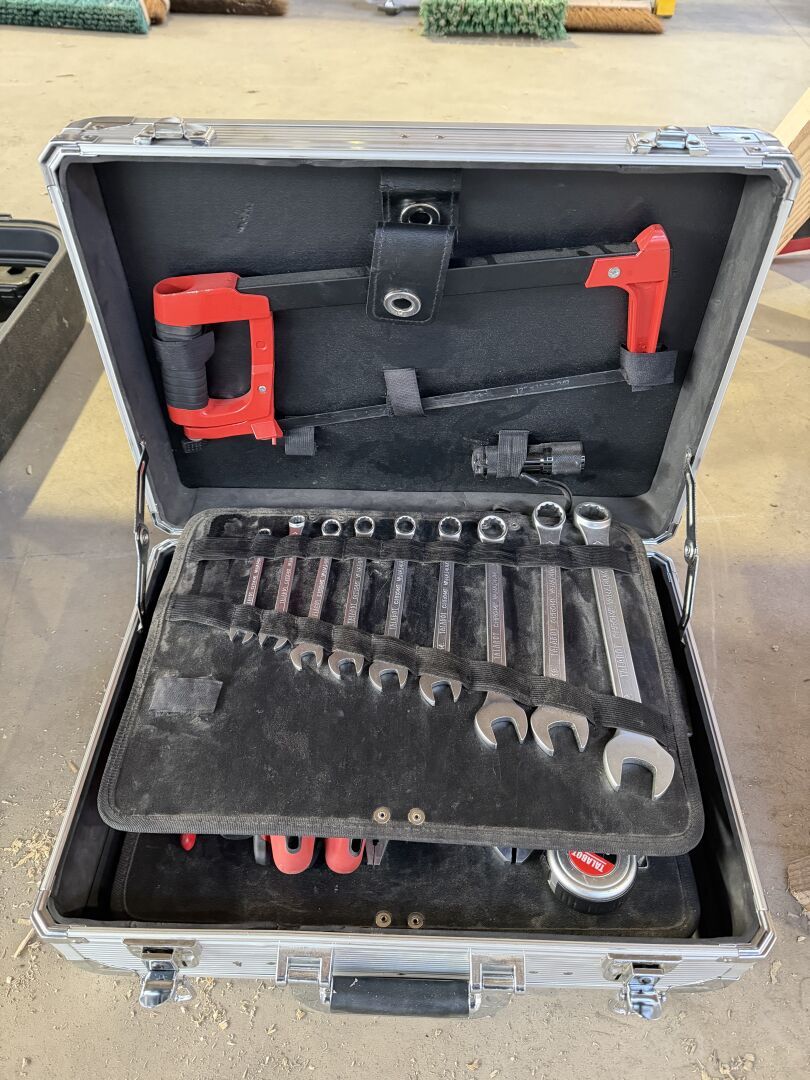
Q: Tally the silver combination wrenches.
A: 9